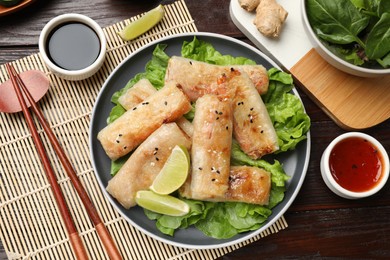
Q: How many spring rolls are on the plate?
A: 7